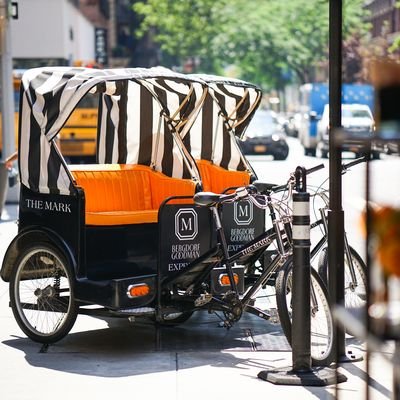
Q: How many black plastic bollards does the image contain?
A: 1